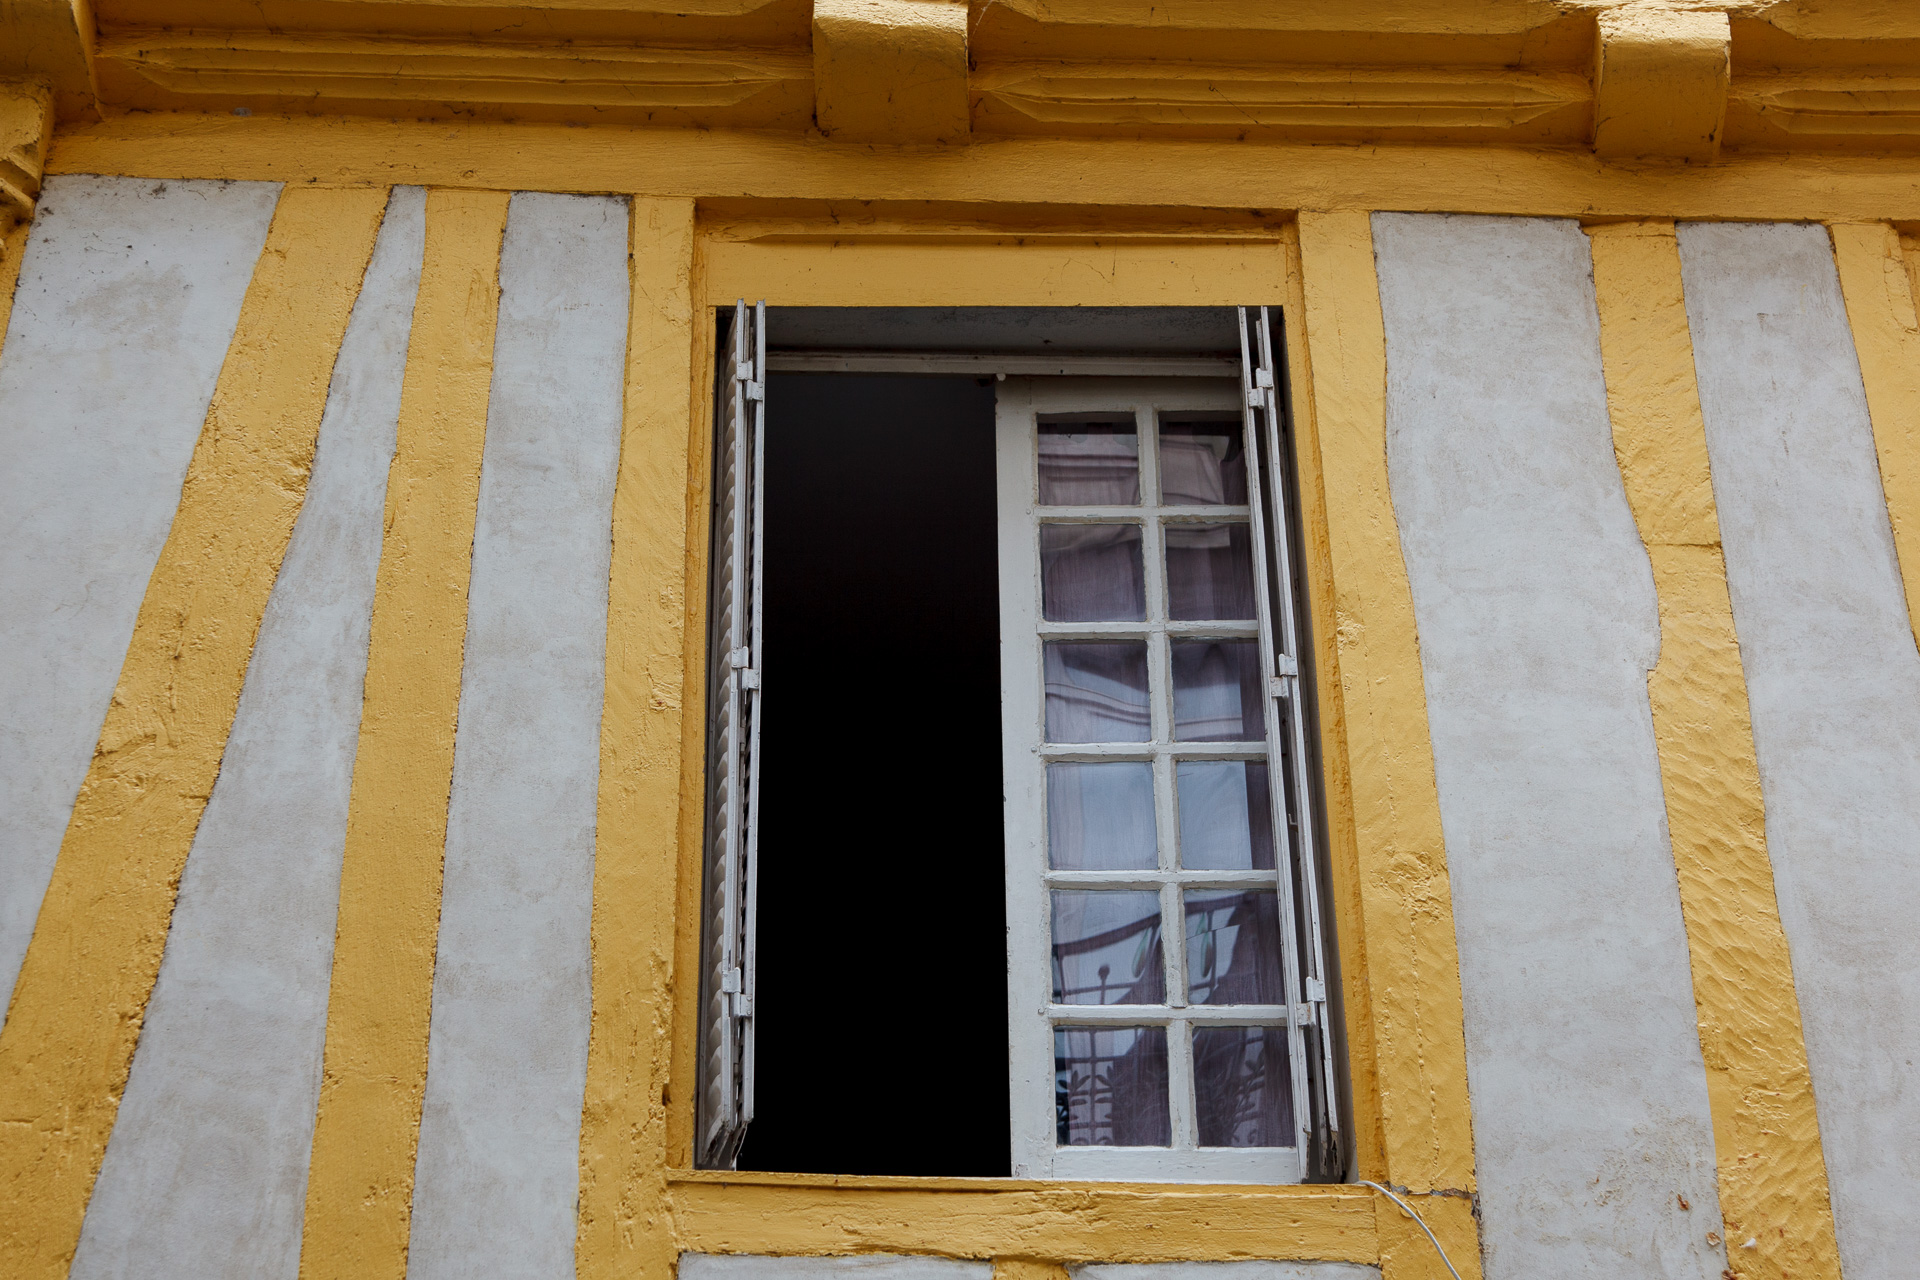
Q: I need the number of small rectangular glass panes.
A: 12